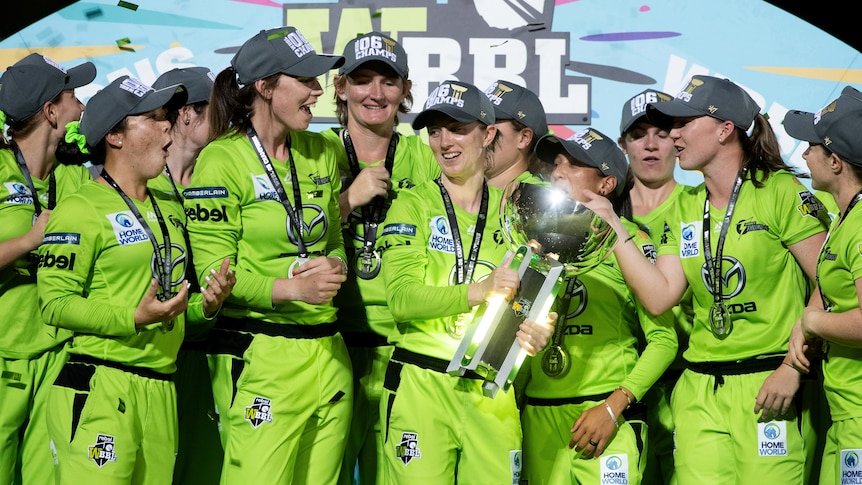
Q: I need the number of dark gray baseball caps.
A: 11